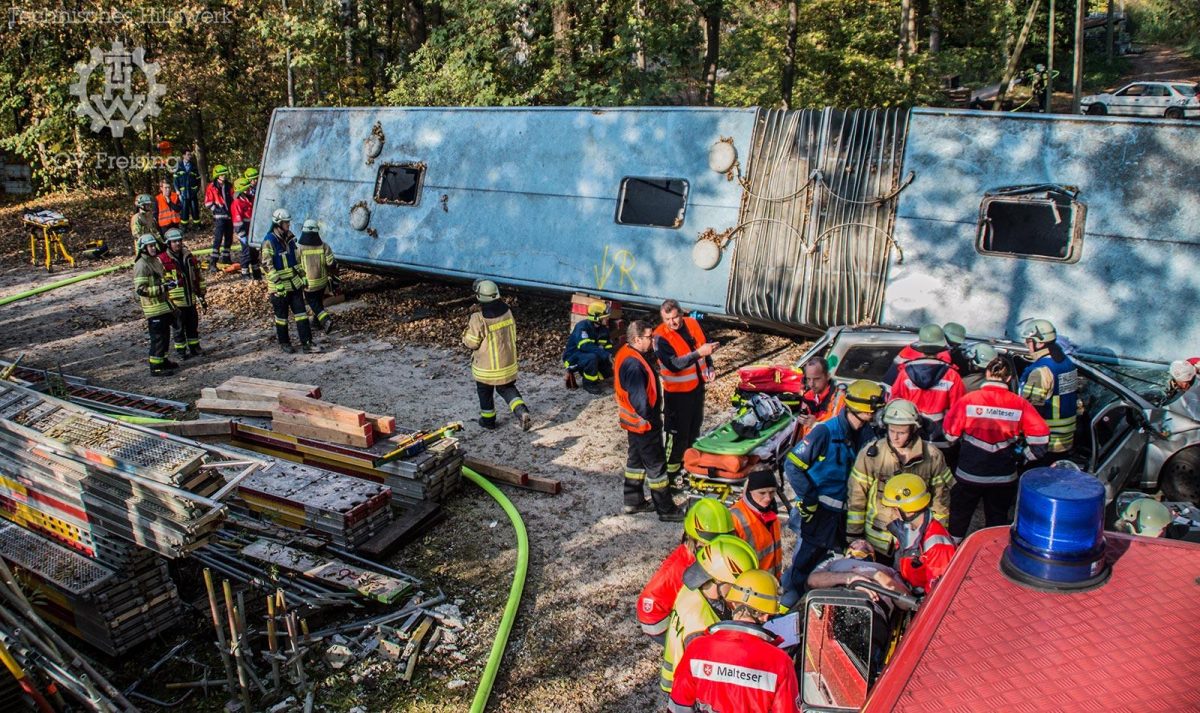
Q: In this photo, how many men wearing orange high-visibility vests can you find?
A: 5